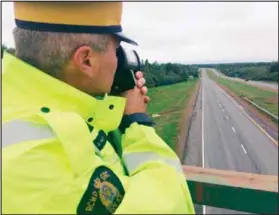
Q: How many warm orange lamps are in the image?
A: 0